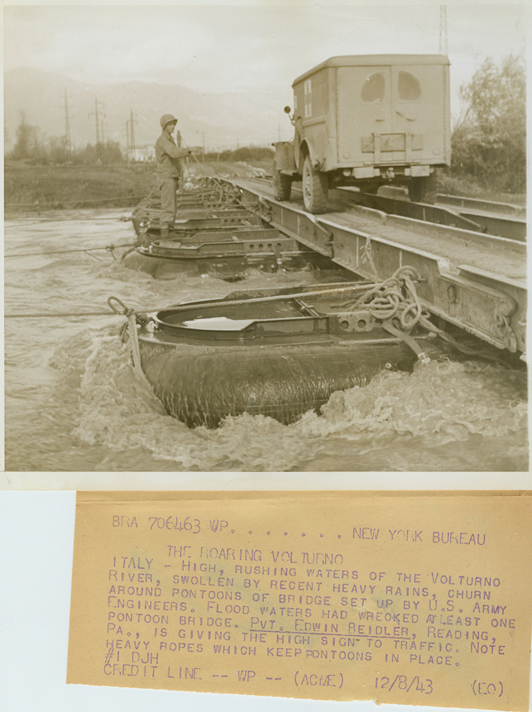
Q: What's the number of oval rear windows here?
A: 2